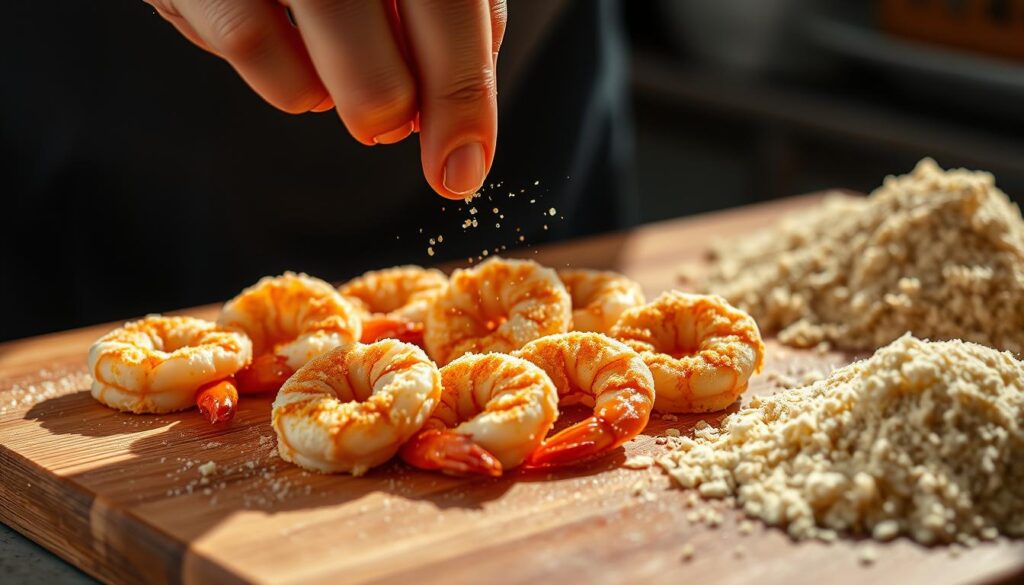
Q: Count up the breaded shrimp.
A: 9